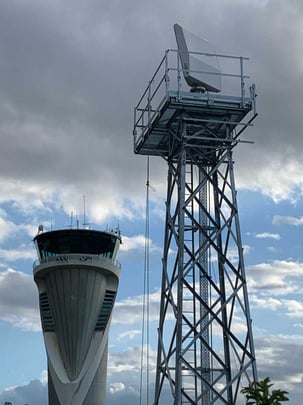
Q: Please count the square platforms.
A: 1